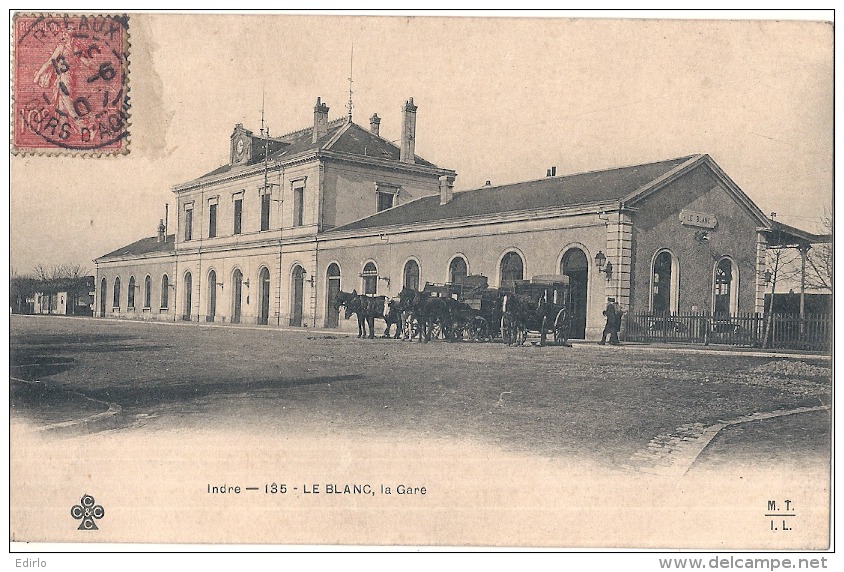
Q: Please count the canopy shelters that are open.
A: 1